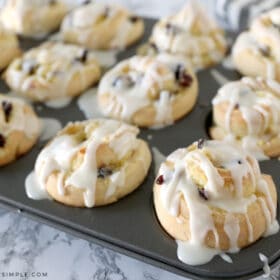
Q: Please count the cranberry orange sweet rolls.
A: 11